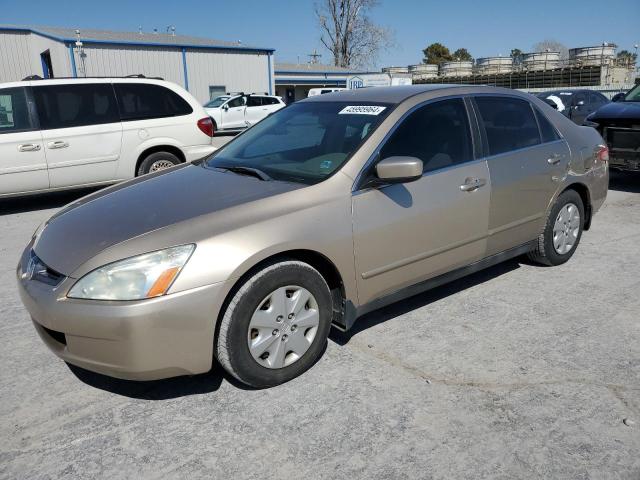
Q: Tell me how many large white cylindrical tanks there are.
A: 6